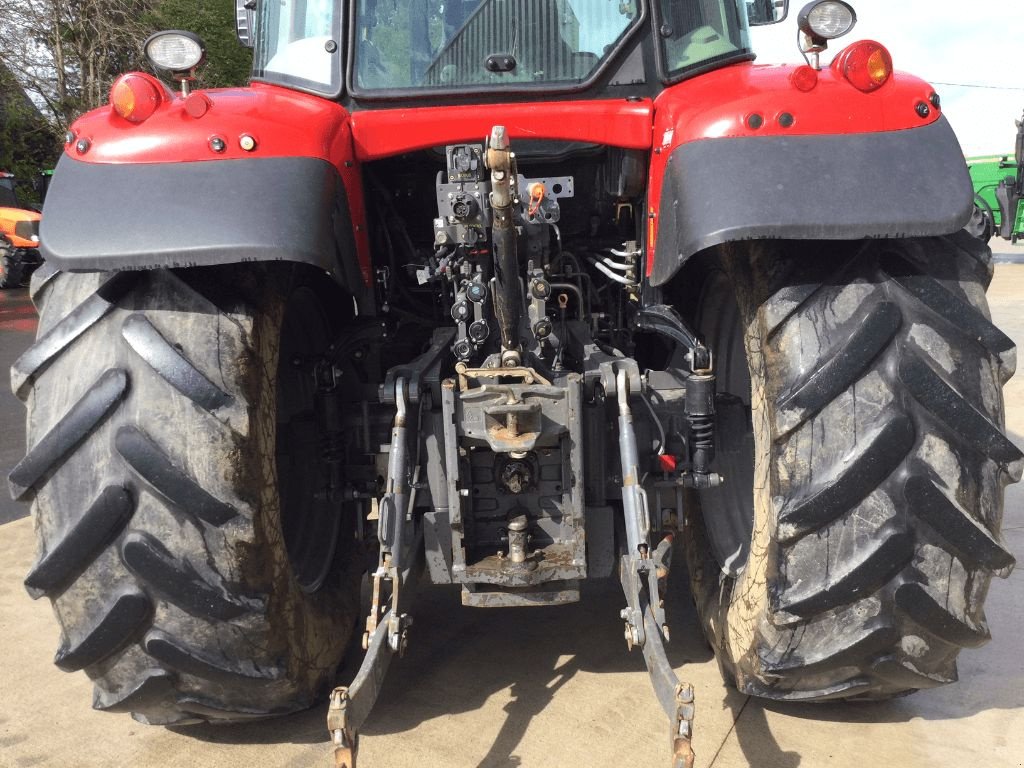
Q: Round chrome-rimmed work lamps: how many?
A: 2